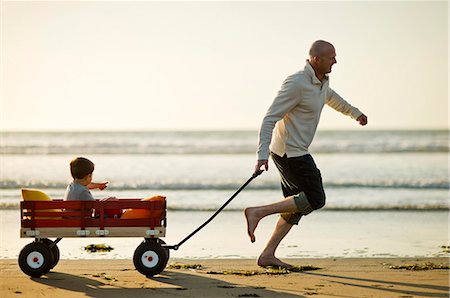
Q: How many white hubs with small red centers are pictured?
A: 2